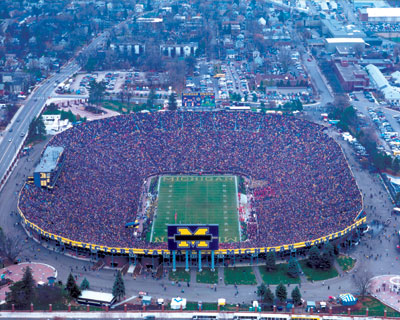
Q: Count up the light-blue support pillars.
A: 4